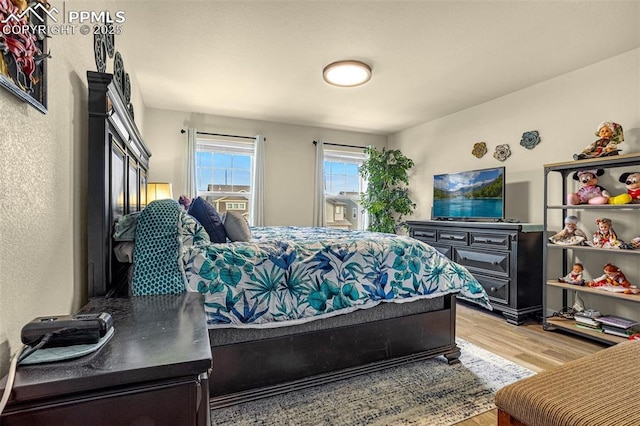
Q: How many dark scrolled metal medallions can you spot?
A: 5